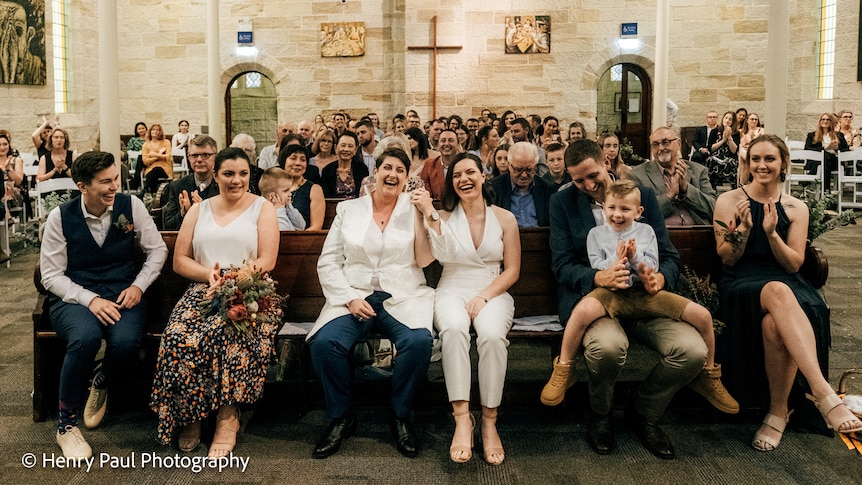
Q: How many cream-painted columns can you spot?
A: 4